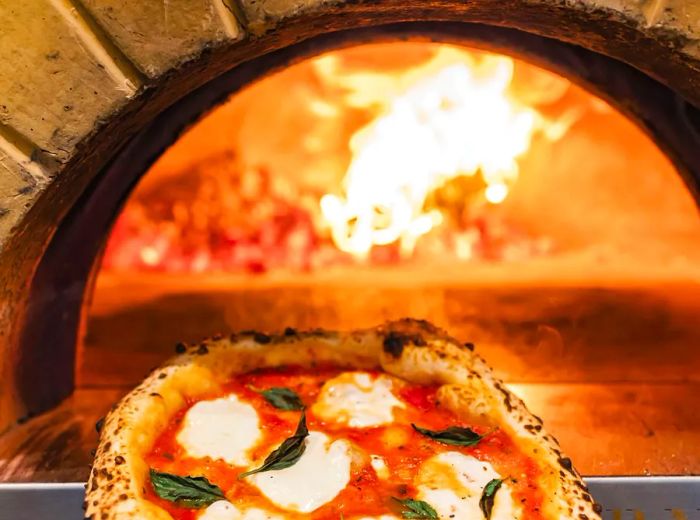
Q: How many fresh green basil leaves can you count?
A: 6